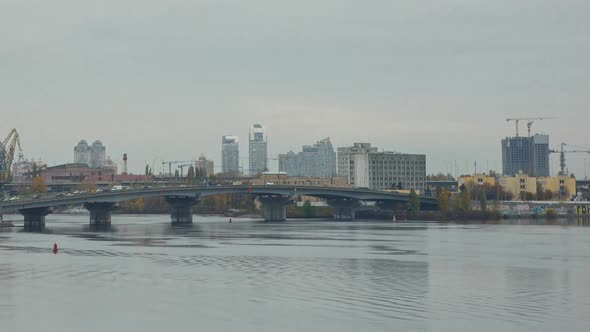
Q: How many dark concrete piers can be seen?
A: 5